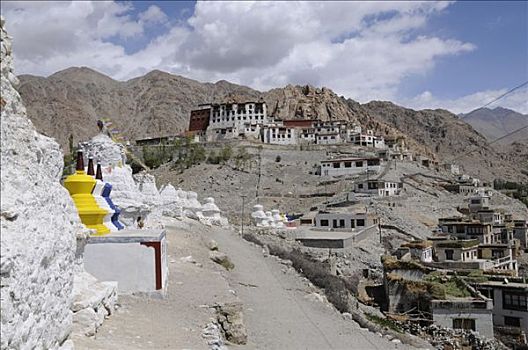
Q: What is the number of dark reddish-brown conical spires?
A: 3